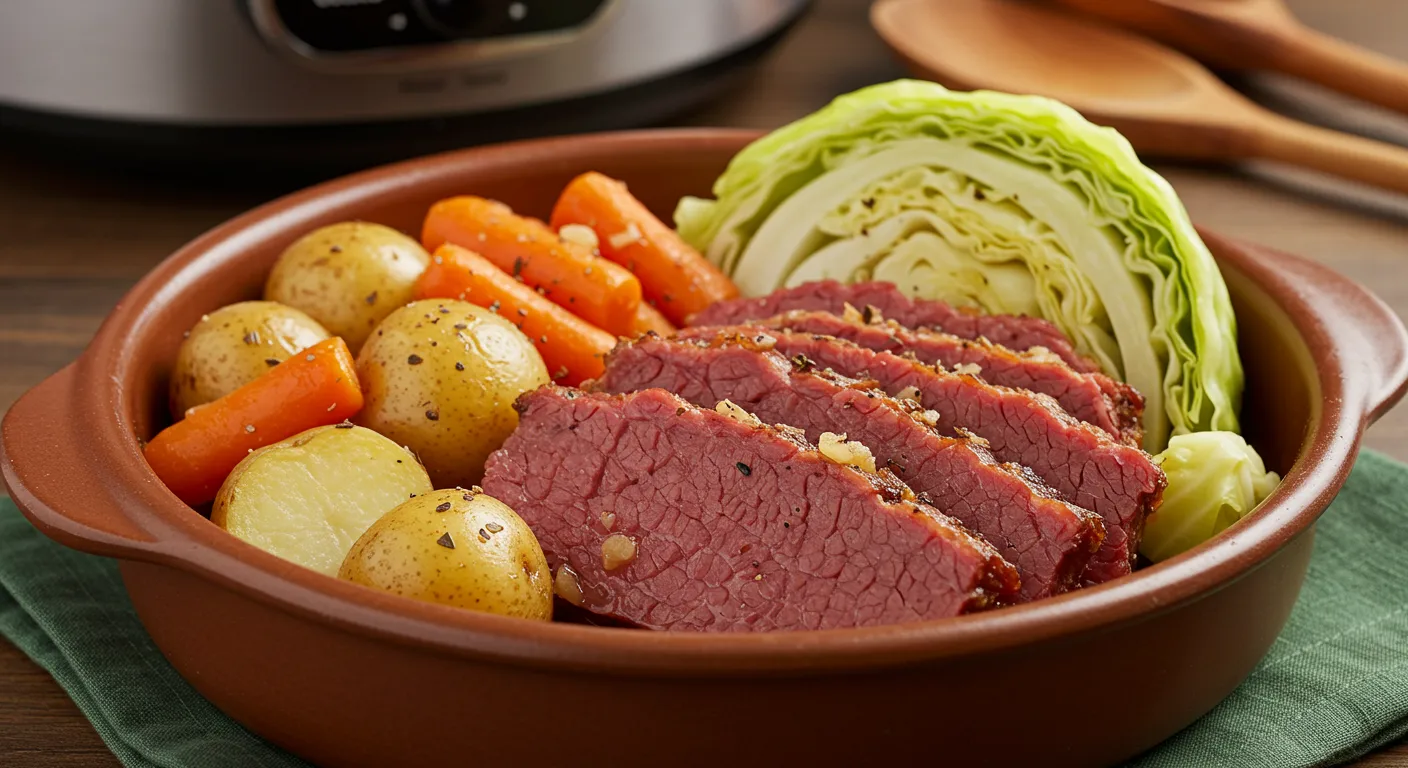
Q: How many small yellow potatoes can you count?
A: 5